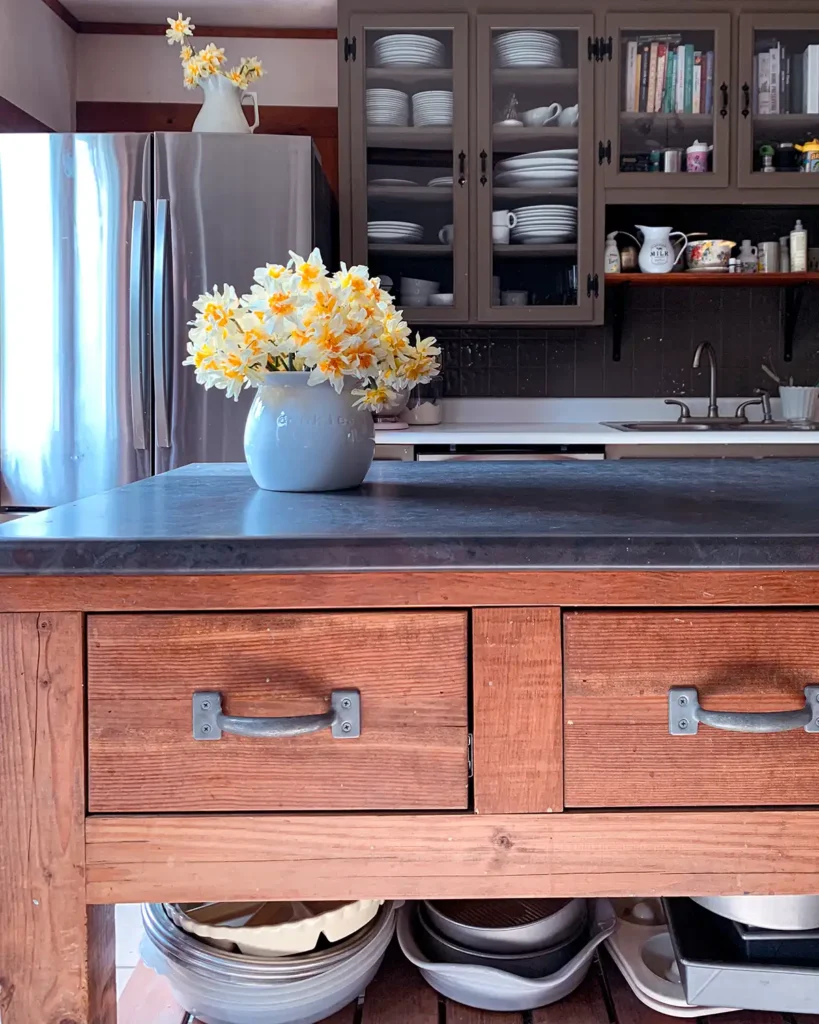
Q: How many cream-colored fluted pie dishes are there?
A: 1